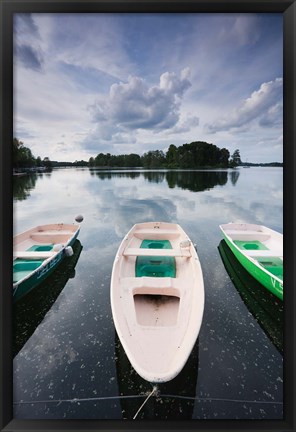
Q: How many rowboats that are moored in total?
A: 3